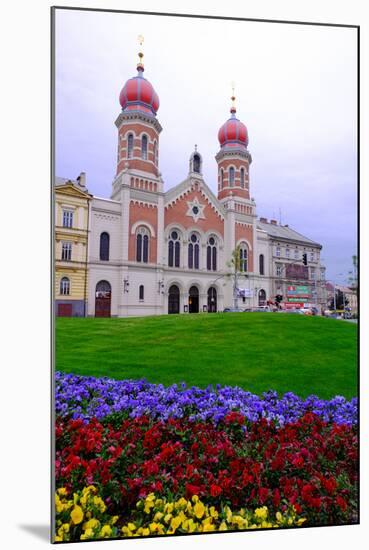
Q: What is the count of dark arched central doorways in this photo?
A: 3